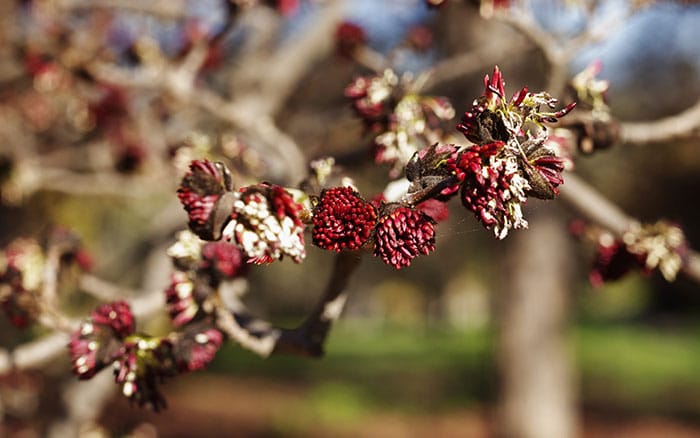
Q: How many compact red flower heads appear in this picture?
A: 2